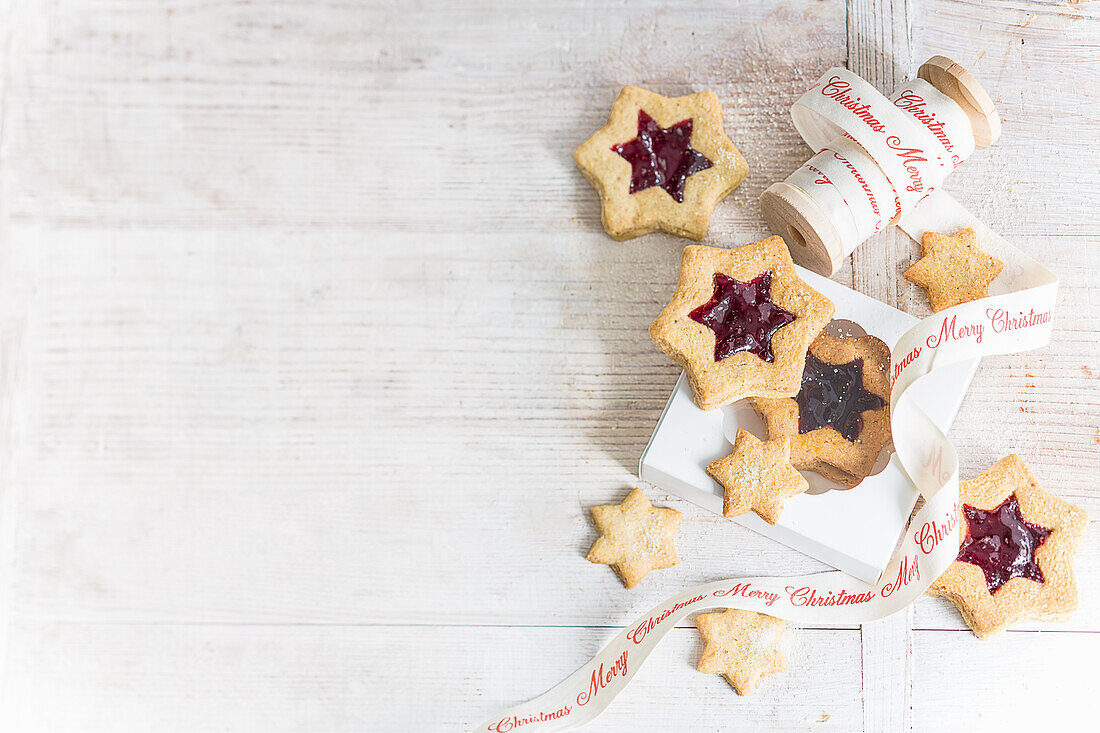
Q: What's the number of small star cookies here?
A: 4